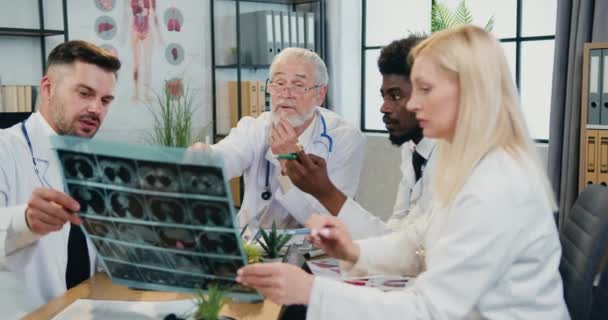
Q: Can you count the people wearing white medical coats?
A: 4